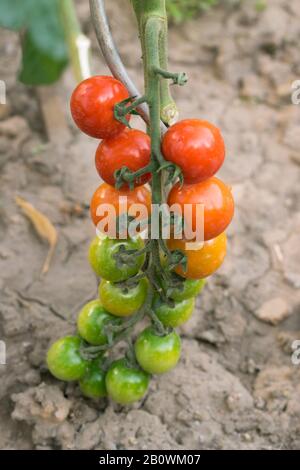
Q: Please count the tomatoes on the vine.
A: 15